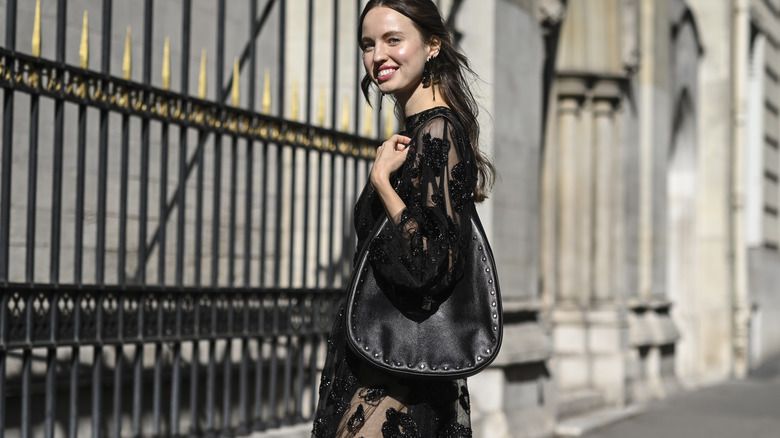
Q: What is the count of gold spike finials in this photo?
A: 12